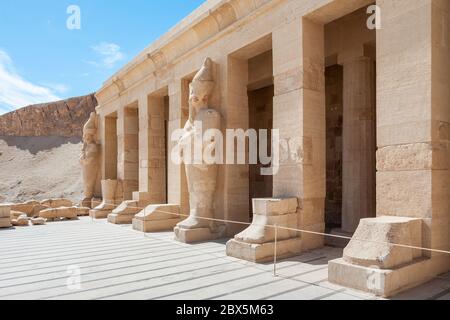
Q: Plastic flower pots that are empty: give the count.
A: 0